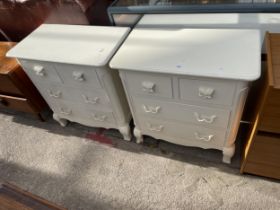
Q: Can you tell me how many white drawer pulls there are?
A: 12